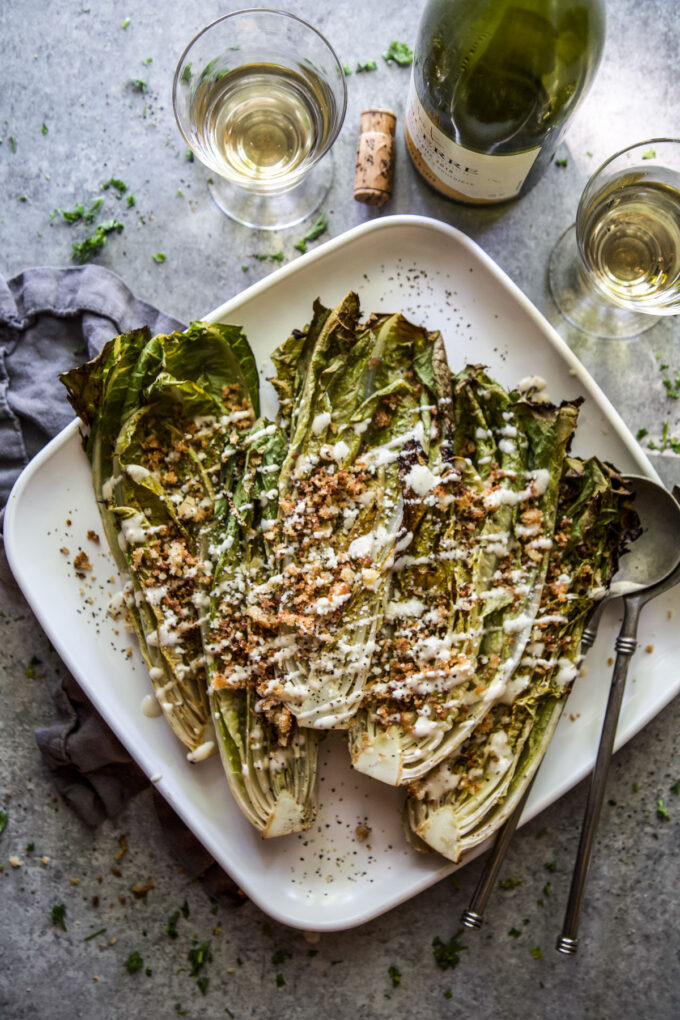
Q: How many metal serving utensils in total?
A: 2